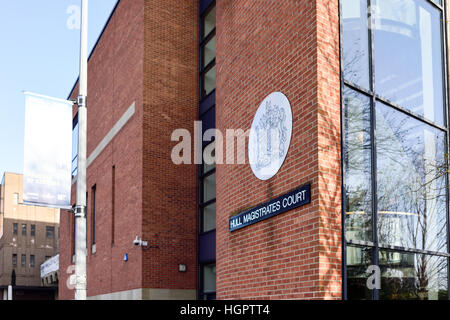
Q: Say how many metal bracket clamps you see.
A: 2